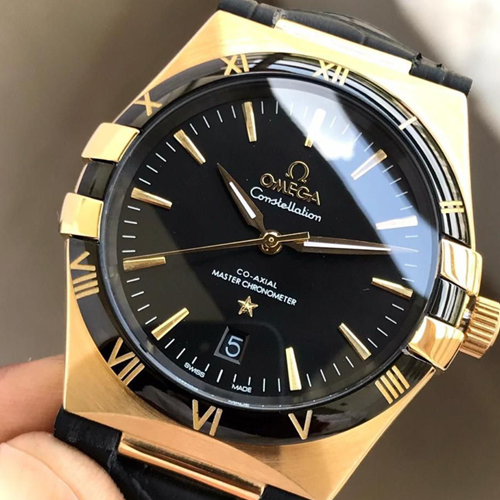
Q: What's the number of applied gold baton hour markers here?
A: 11